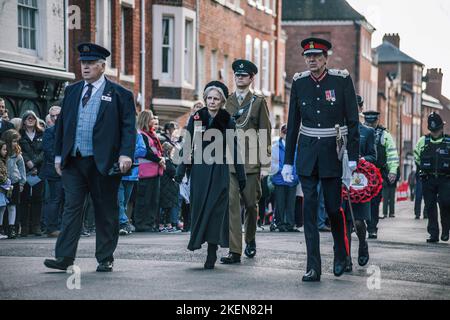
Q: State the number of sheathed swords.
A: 1